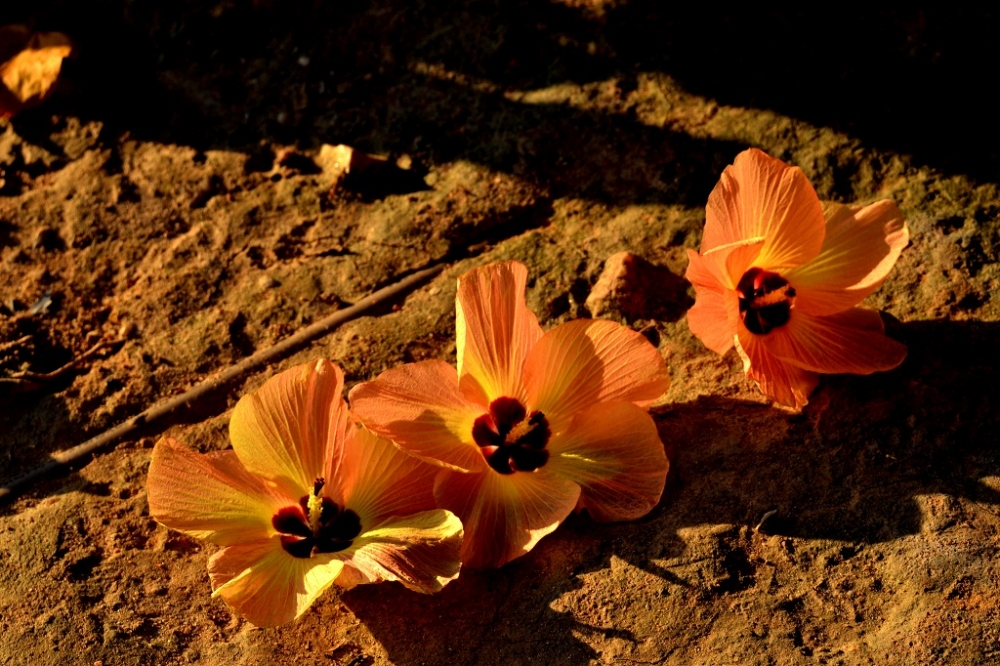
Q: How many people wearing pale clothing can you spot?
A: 0